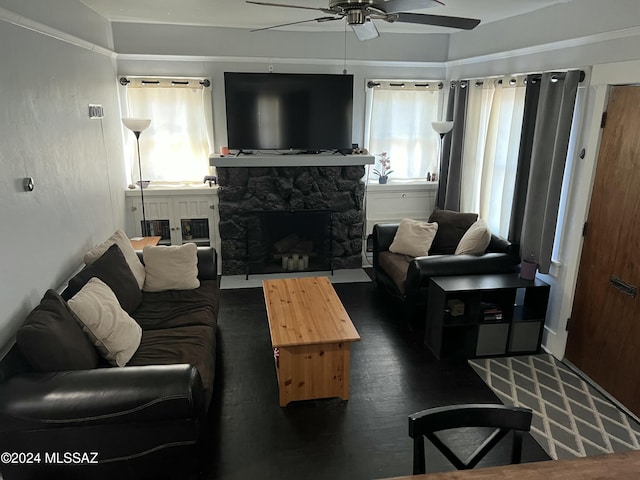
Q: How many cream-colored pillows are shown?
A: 5